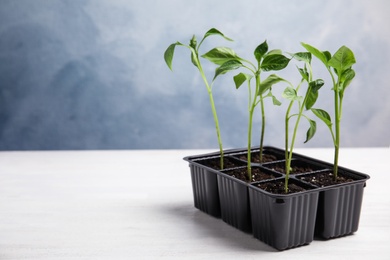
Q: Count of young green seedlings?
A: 6